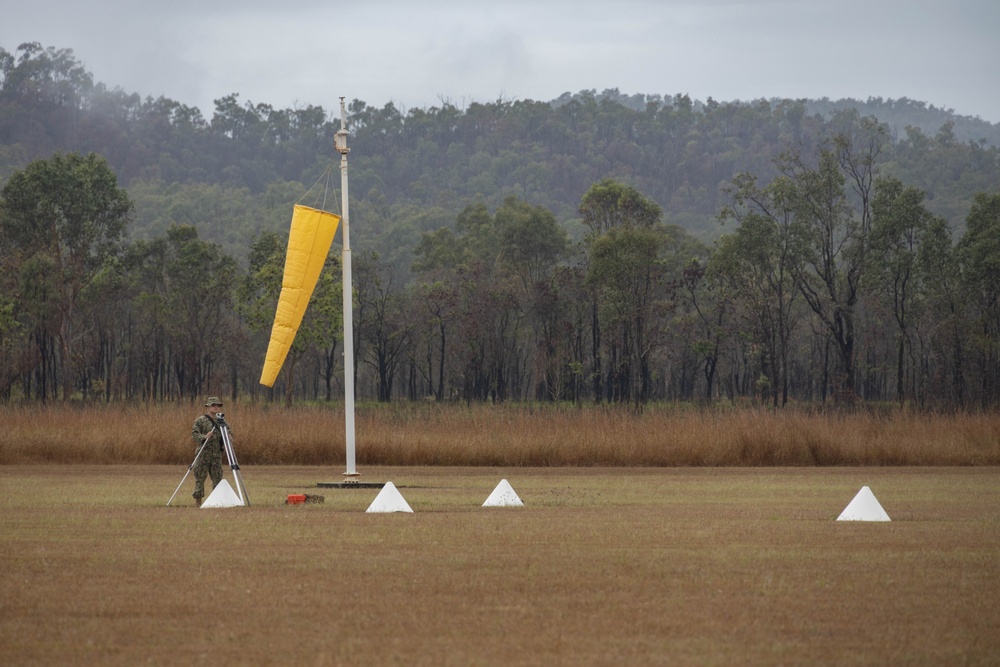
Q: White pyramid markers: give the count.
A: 4